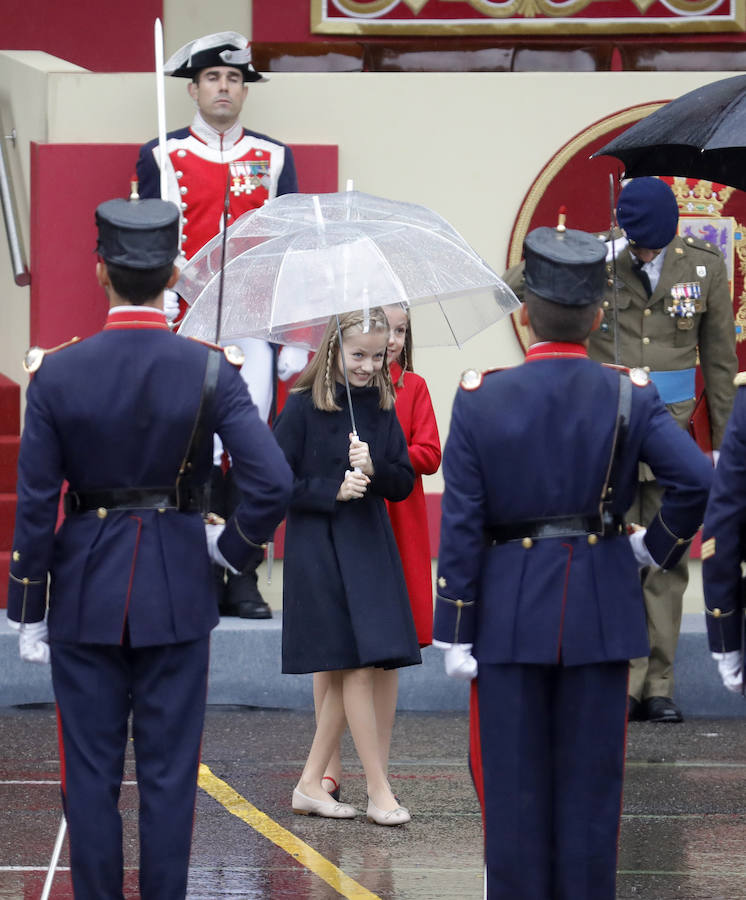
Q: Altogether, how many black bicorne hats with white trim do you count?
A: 1